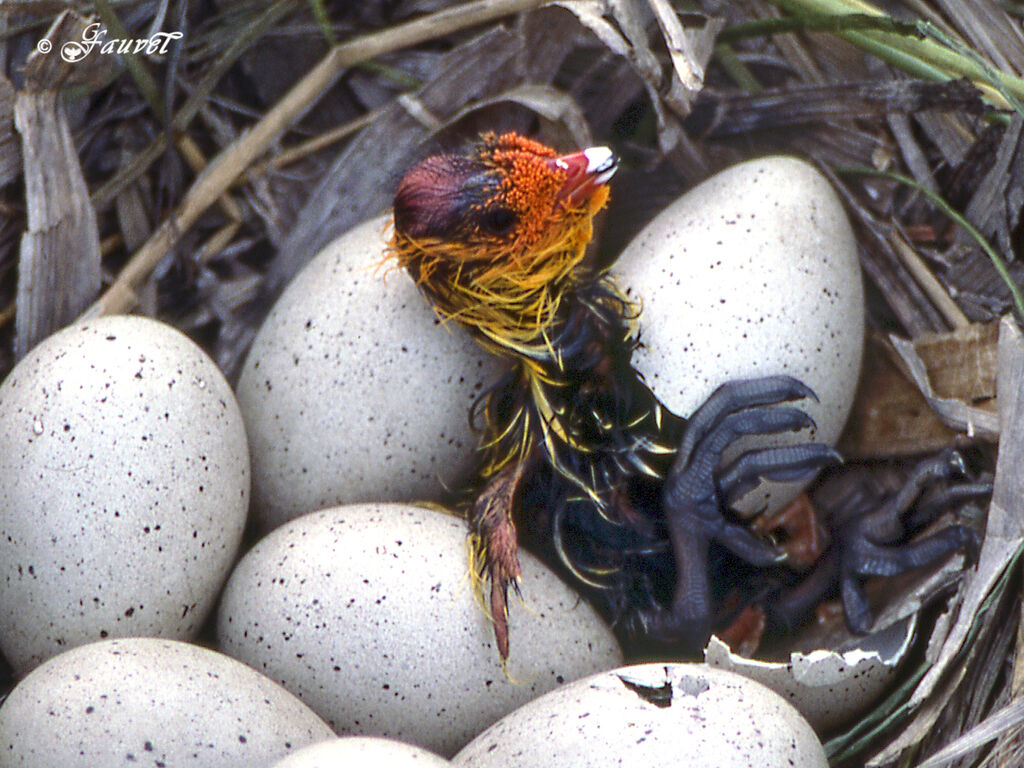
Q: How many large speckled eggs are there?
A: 7